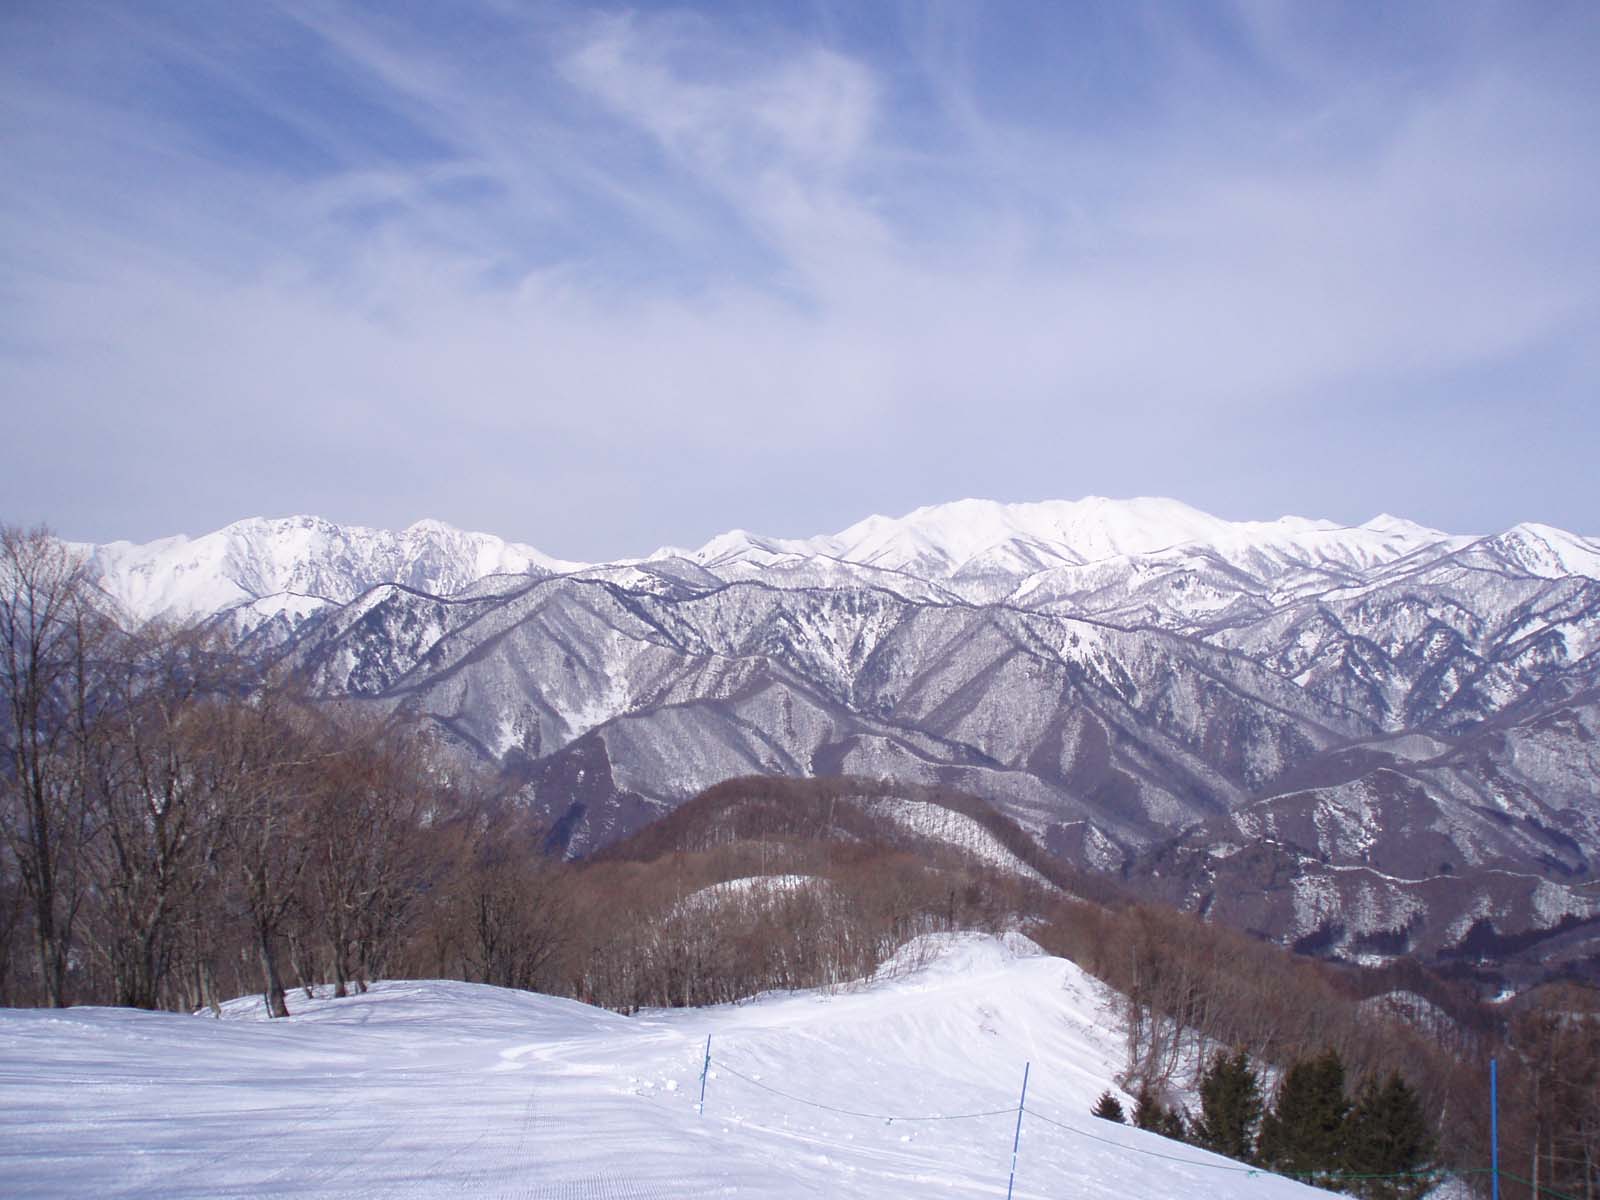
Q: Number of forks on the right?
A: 0